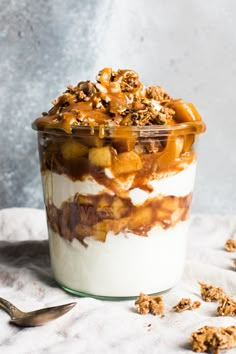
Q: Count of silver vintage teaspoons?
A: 1